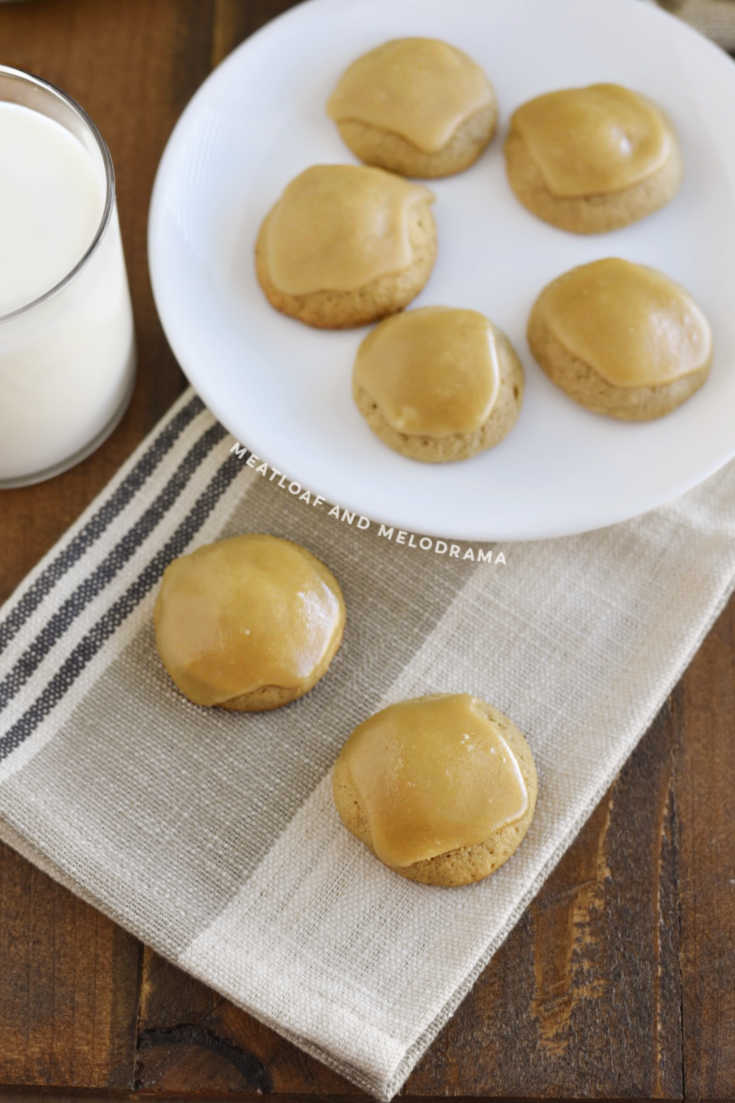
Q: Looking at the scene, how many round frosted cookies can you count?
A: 7